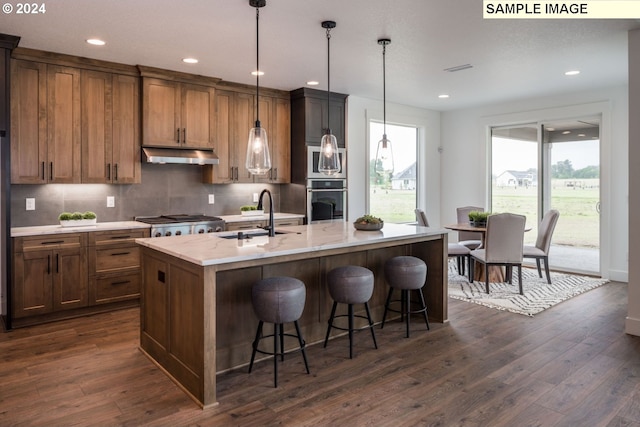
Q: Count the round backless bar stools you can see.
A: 3